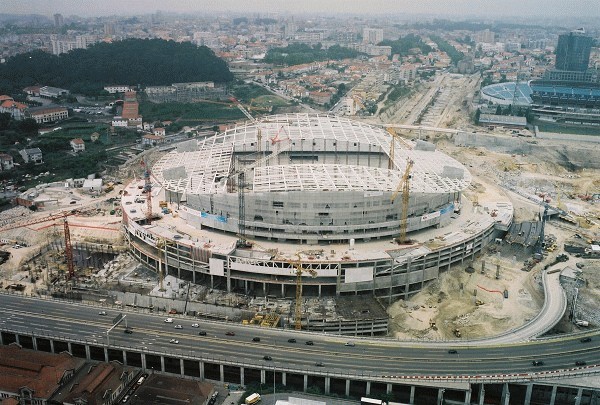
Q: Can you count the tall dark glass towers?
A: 1